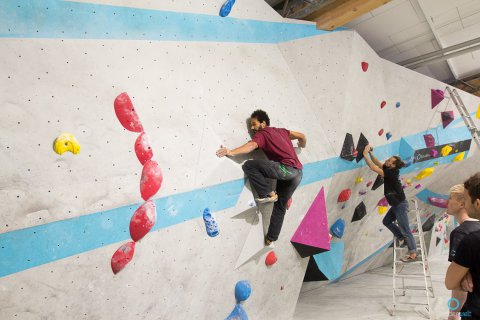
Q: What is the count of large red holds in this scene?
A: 5